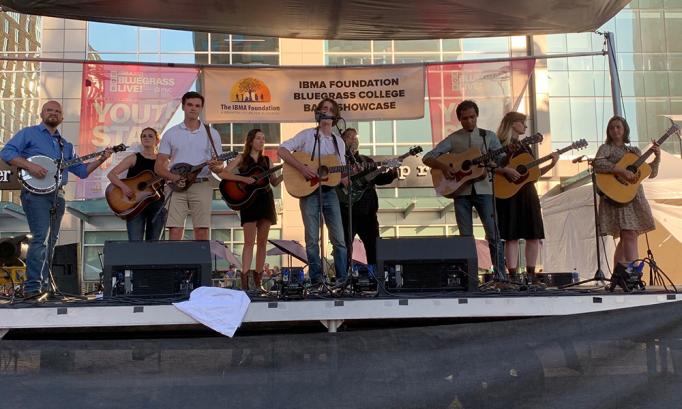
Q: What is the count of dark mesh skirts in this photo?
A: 1